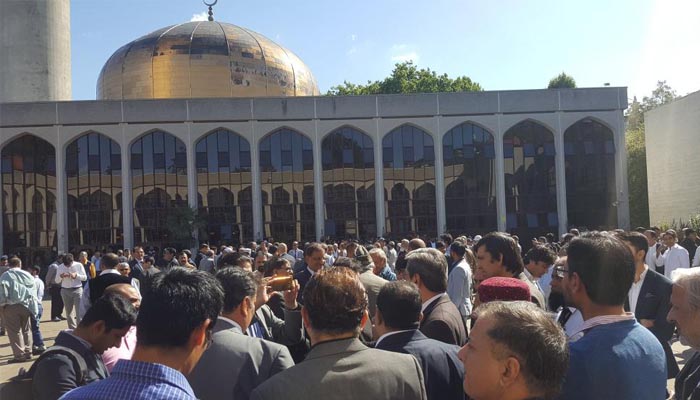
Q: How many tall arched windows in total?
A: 10